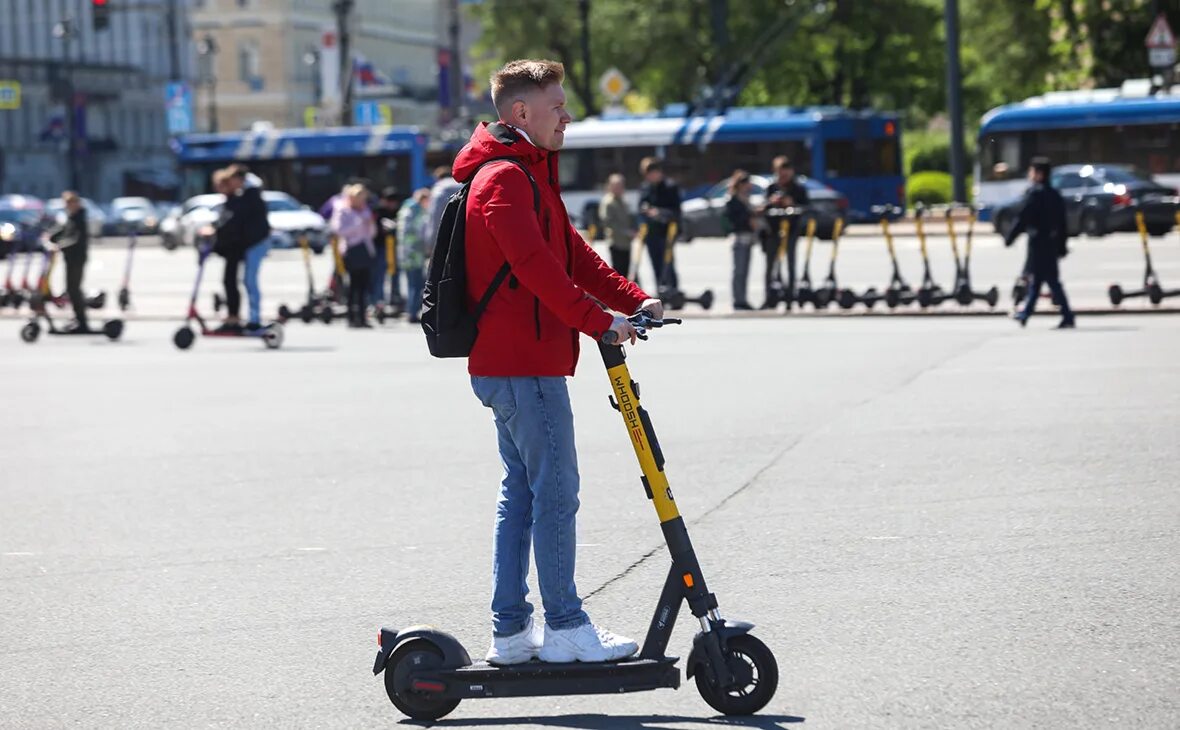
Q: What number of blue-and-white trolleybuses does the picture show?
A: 3